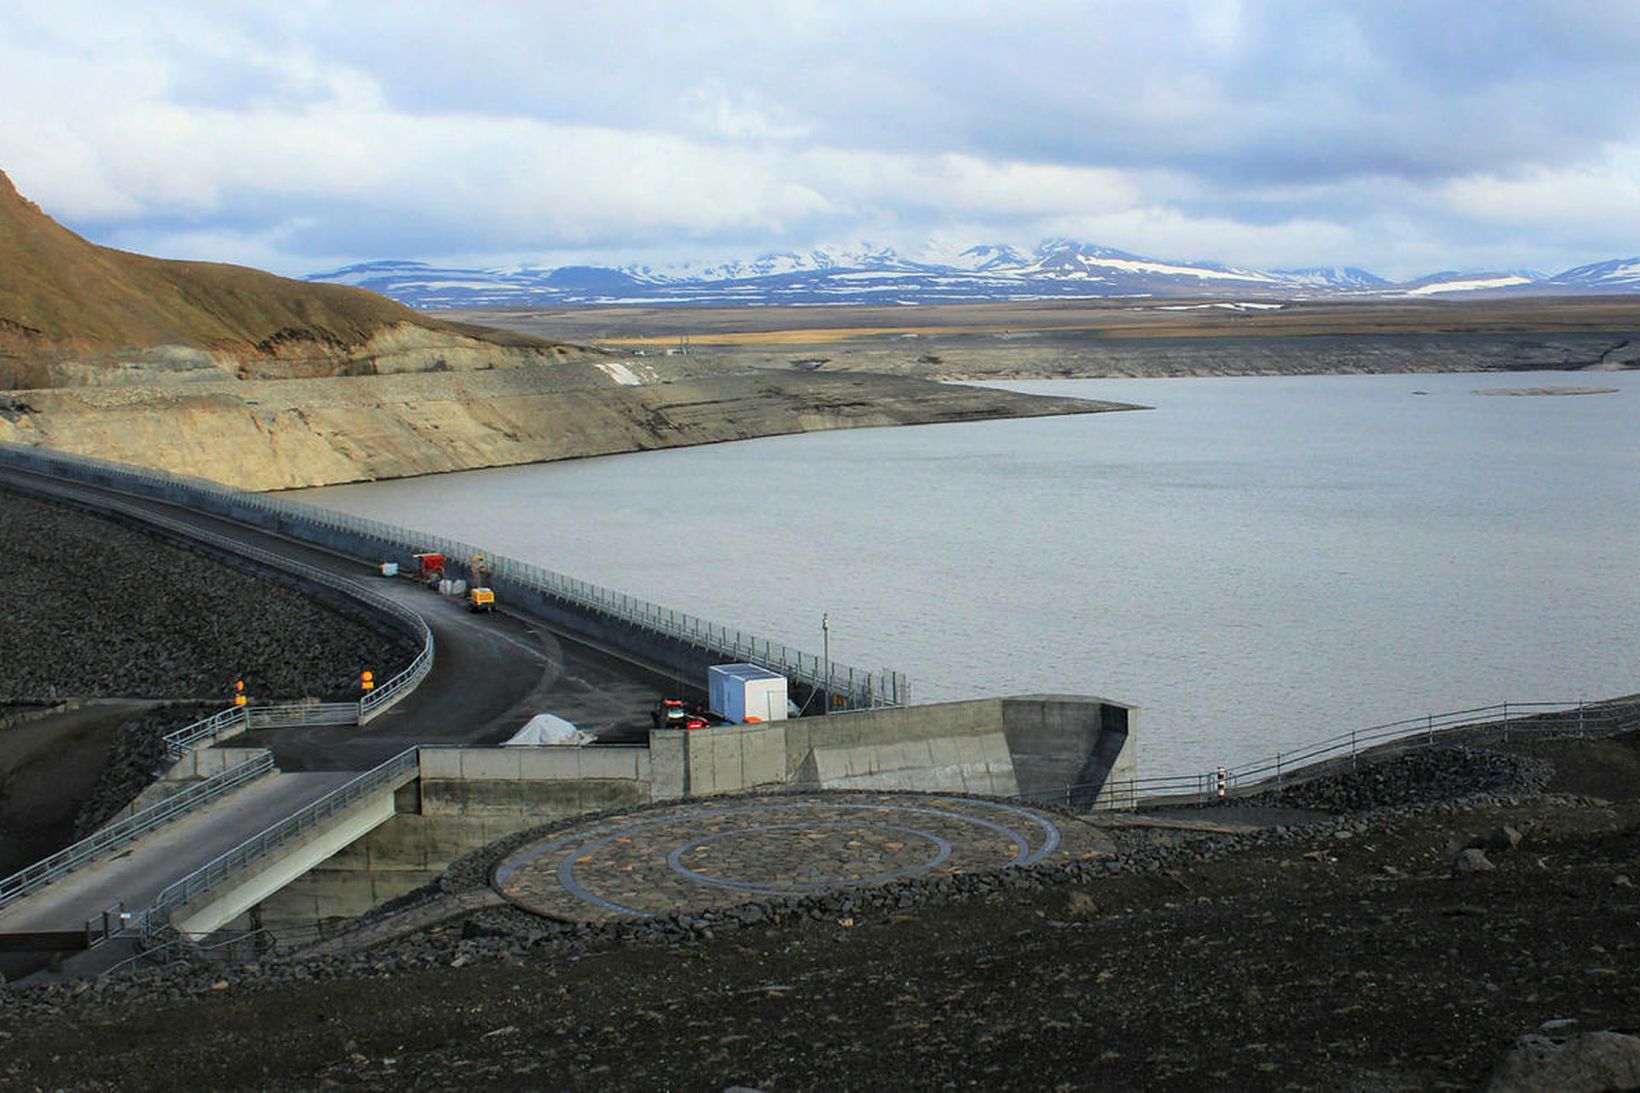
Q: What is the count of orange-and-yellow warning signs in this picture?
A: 2